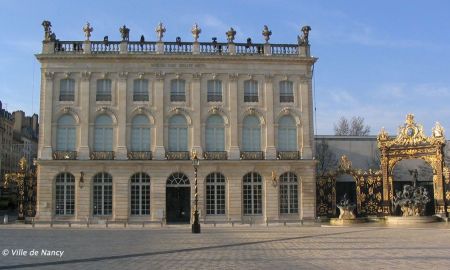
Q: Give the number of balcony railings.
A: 7